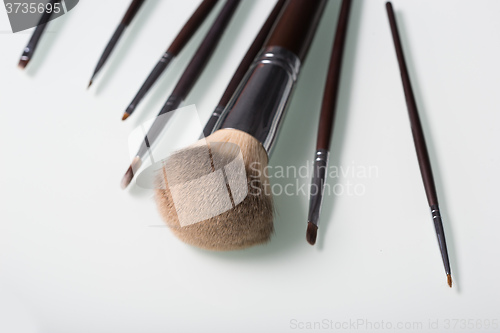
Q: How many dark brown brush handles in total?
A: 8